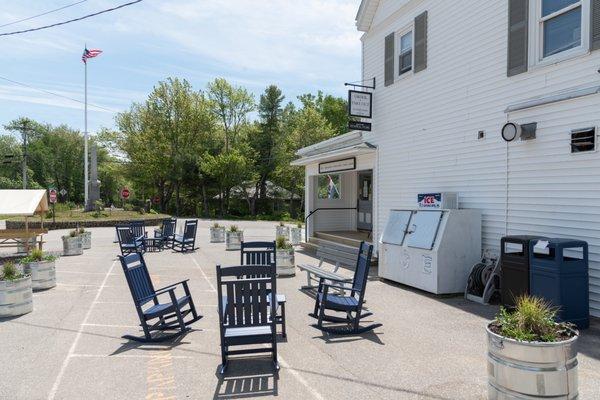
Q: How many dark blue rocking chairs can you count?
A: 8